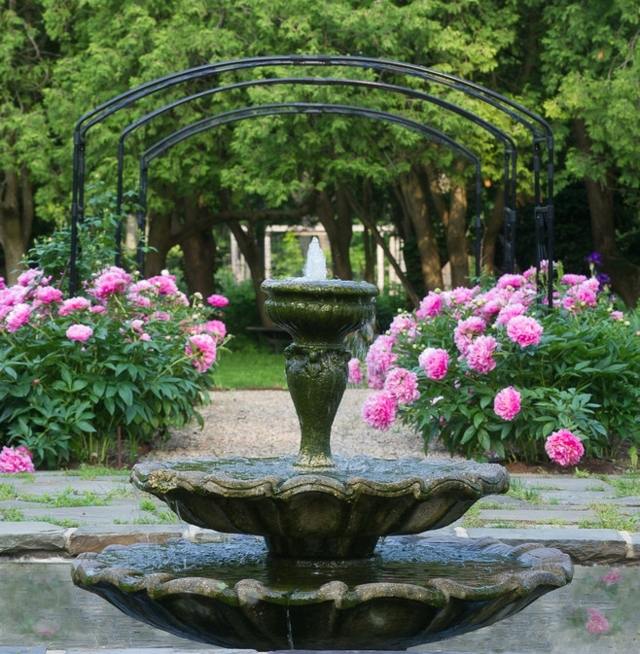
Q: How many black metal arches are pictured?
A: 3